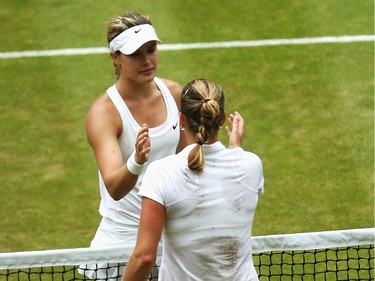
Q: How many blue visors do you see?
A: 0